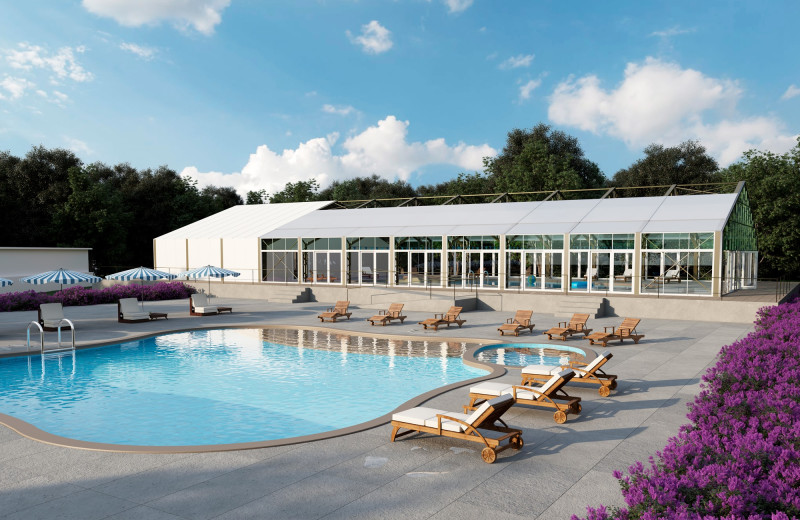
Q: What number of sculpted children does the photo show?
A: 0